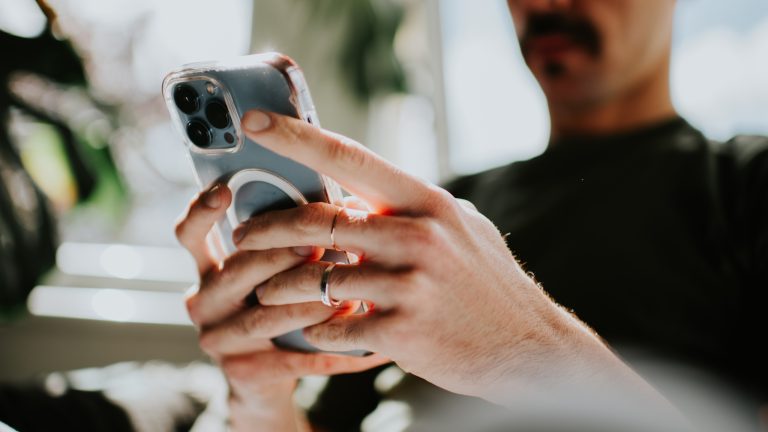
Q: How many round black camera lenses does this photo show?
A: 3